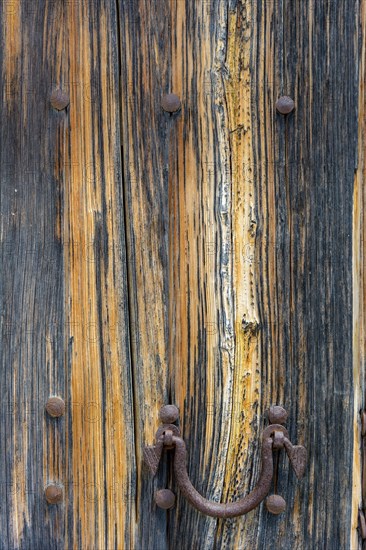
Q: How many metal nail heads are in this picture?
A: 9